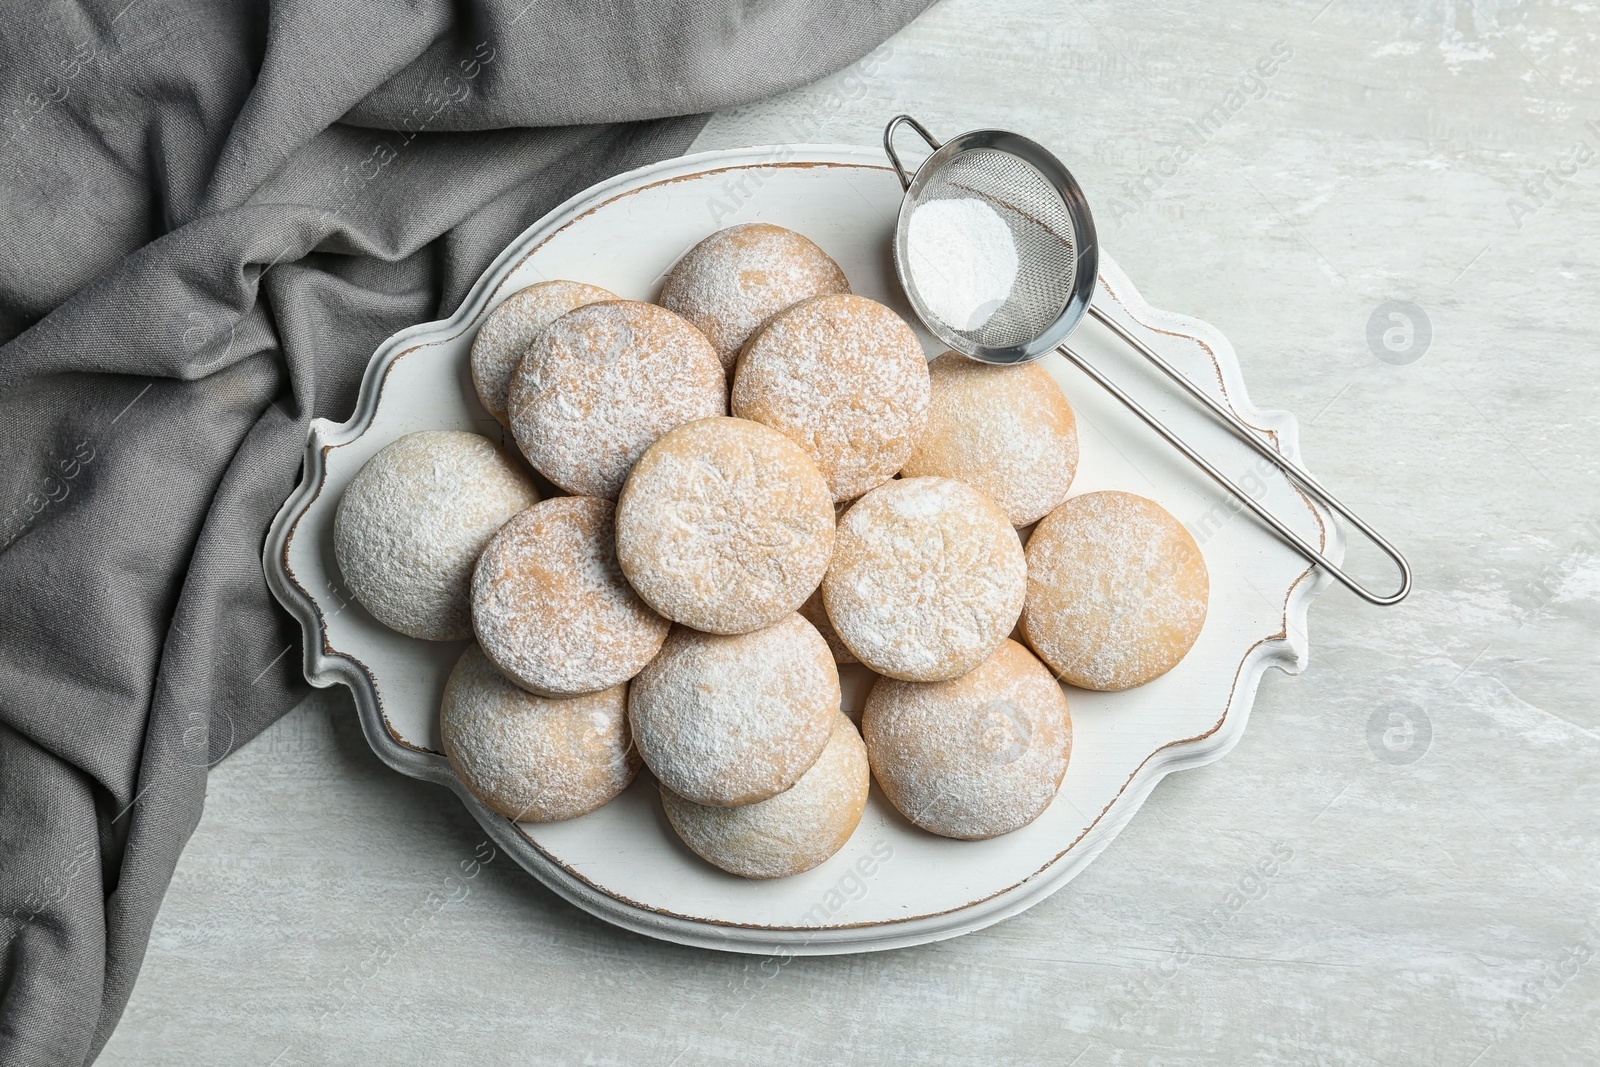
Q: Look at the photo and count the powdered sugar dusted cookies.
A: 15